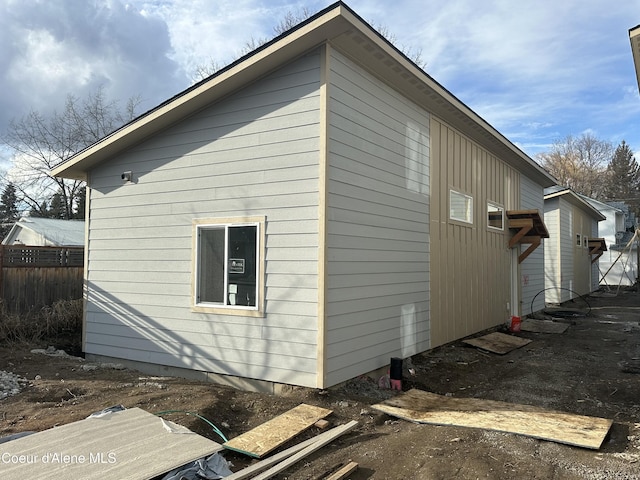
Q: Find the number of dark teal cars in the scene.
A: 0